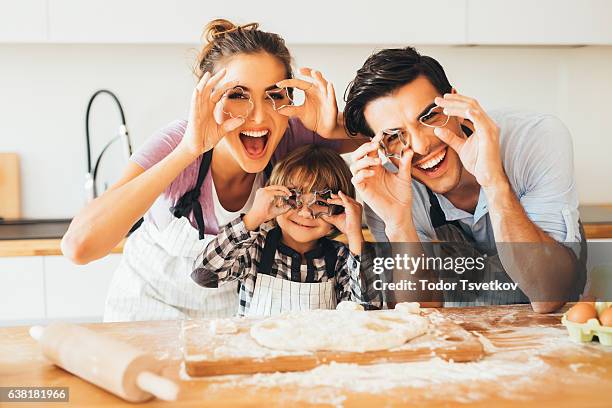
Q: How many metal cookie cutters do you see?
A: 6